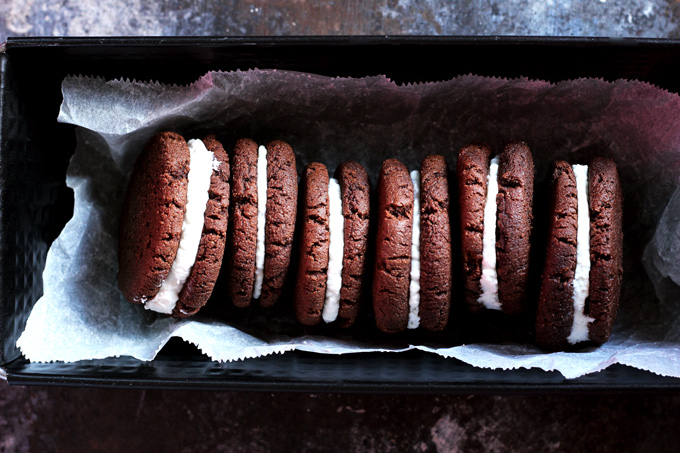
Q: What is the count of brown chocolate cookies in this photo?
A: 12